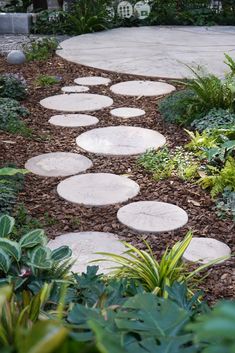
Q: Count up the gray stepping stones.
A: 12